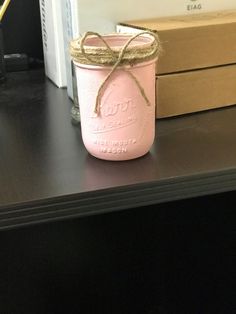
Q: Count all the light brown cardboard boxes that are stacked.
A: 2